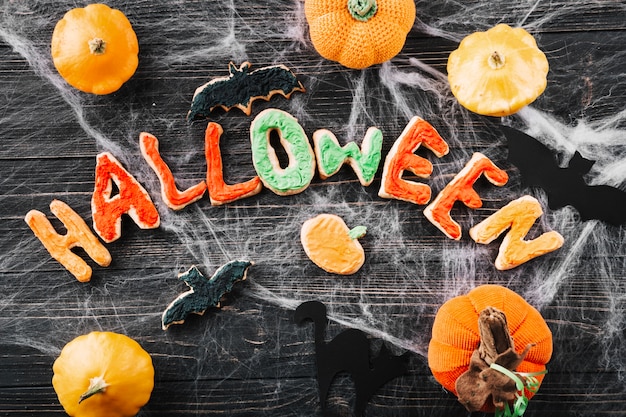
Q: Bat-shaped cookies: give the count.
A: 2